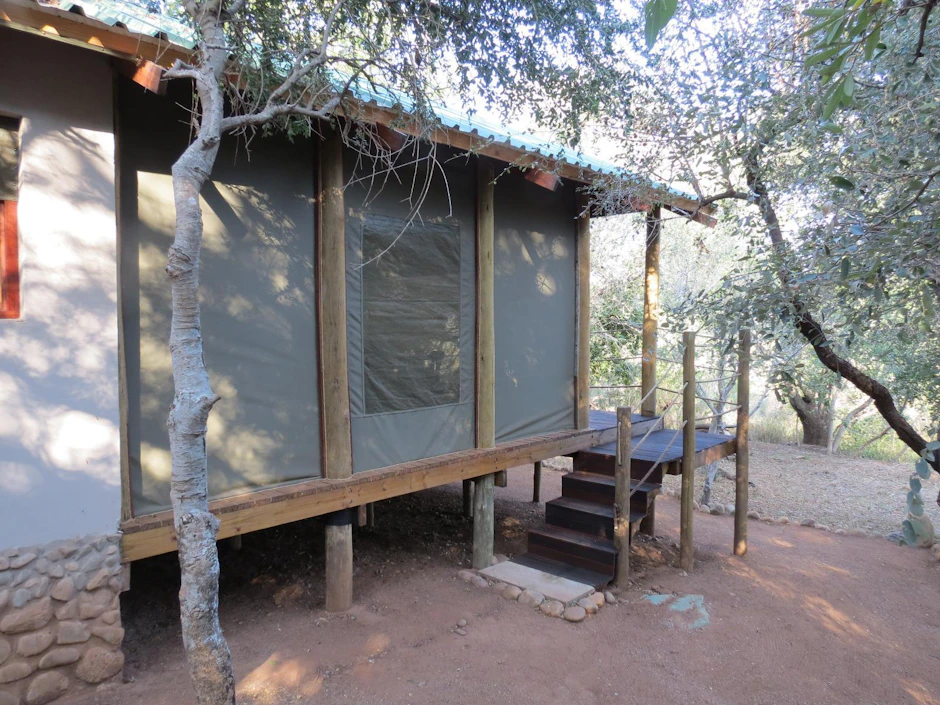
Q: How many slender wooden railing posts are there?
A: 3